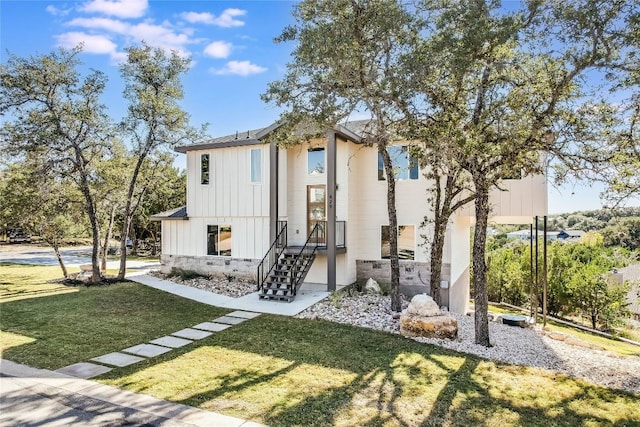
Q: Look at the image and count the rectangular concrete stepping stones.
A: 8